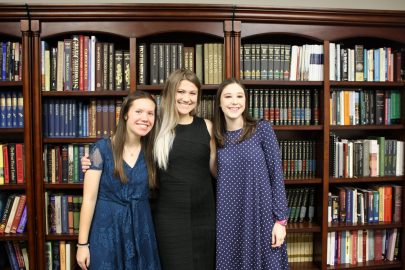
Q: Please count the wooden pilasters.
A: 4